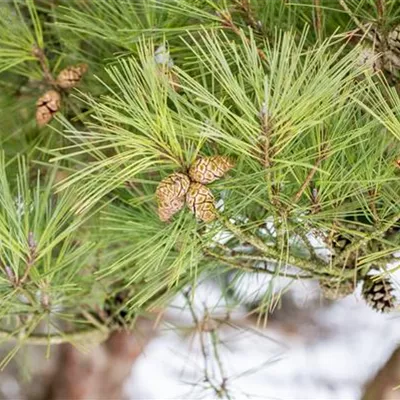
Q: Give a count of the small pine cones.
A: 5